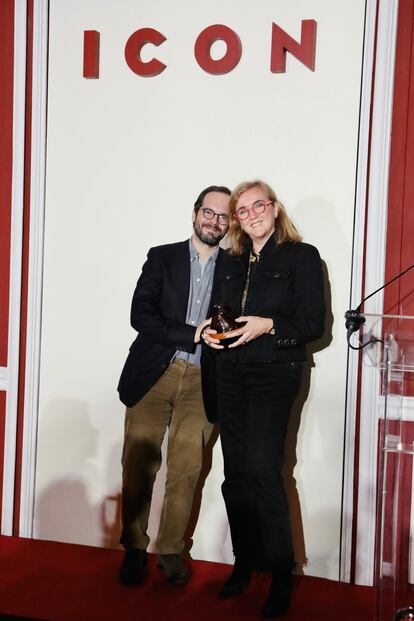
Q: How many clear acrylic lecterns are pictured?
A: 1